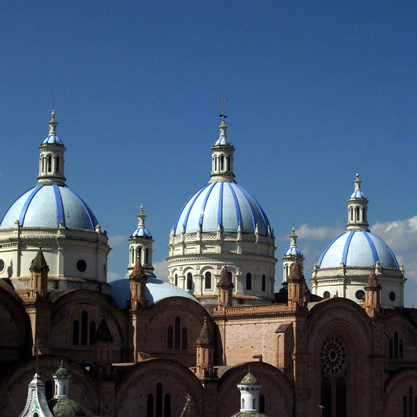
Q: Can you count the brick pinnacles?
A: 7